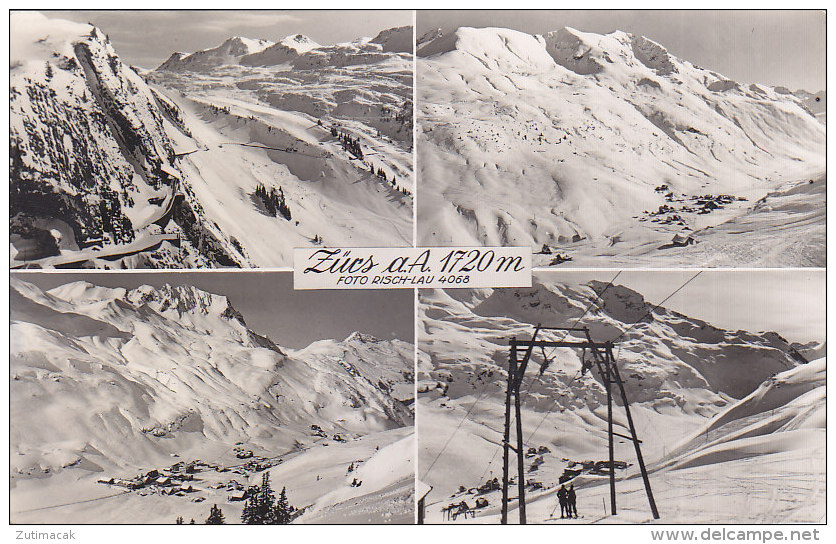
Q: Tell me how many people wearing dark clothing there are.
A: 2